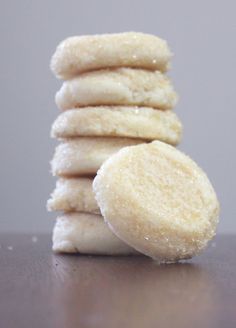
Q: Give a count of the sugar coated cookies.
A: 7